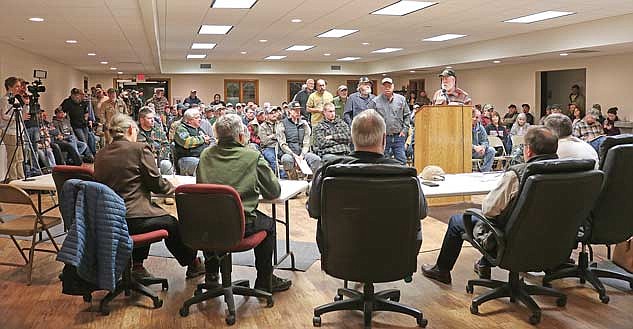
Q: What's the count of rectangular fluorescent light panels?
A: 12